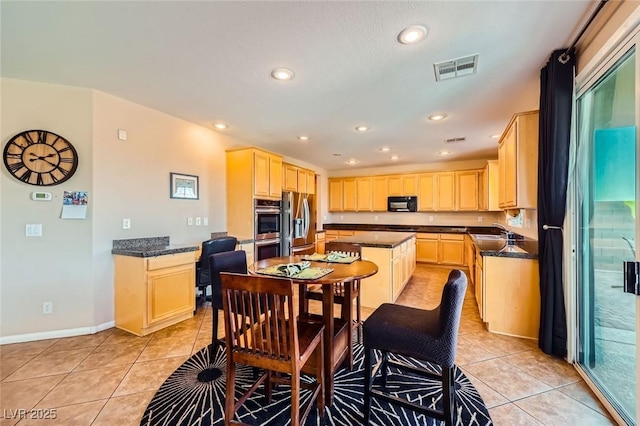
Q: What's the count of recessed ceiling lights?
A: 11